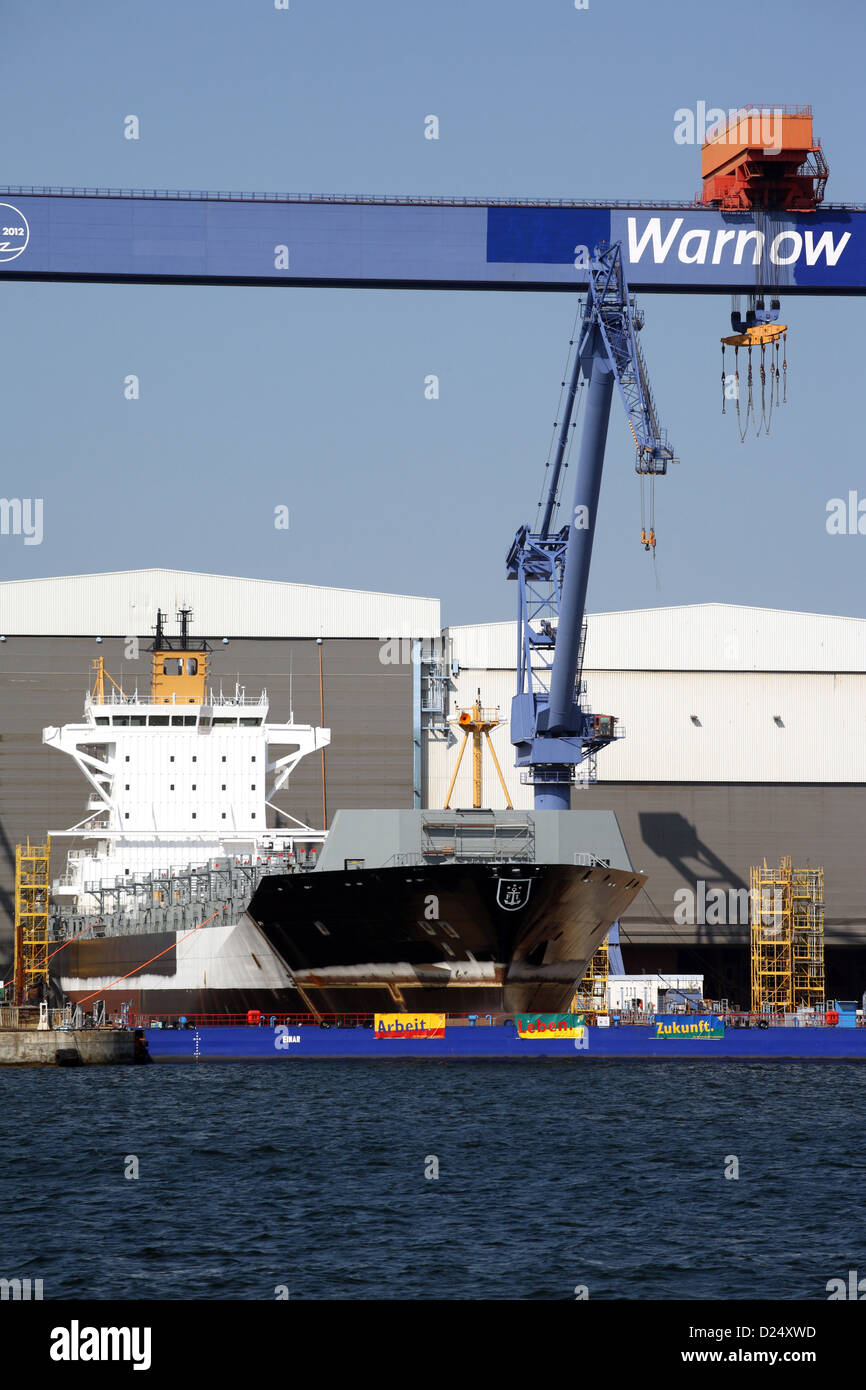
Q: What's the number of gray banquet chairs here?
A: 0